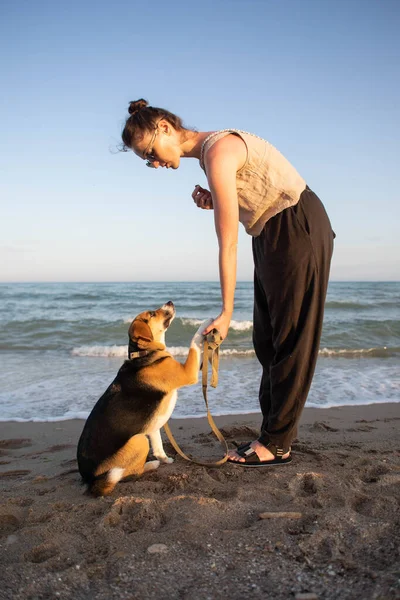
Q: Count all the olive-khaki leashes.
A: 1